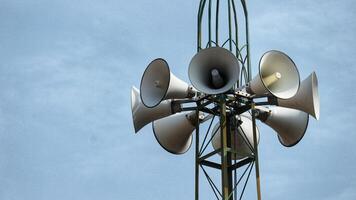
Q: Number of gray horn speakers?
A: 8